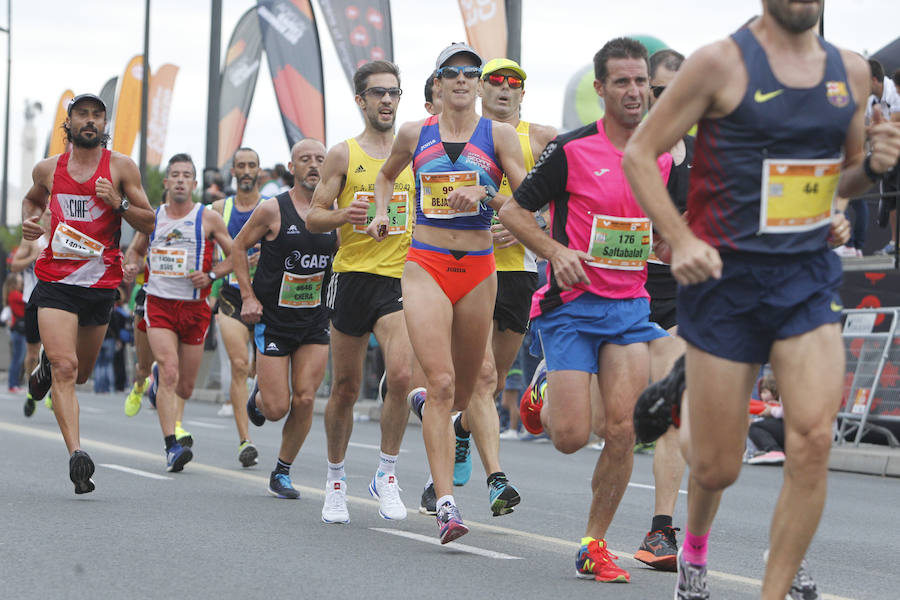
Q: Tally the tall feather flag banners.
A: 8